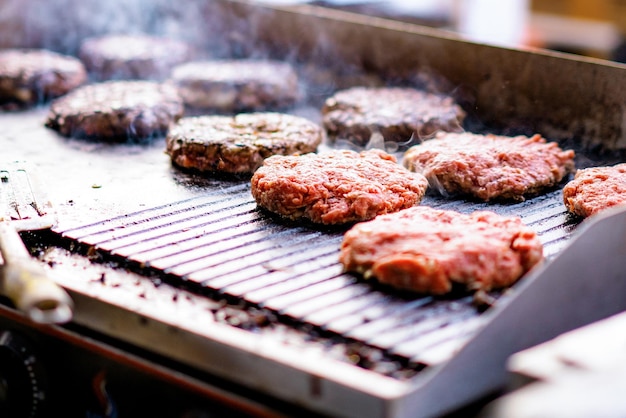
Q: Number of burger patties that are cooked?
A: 6